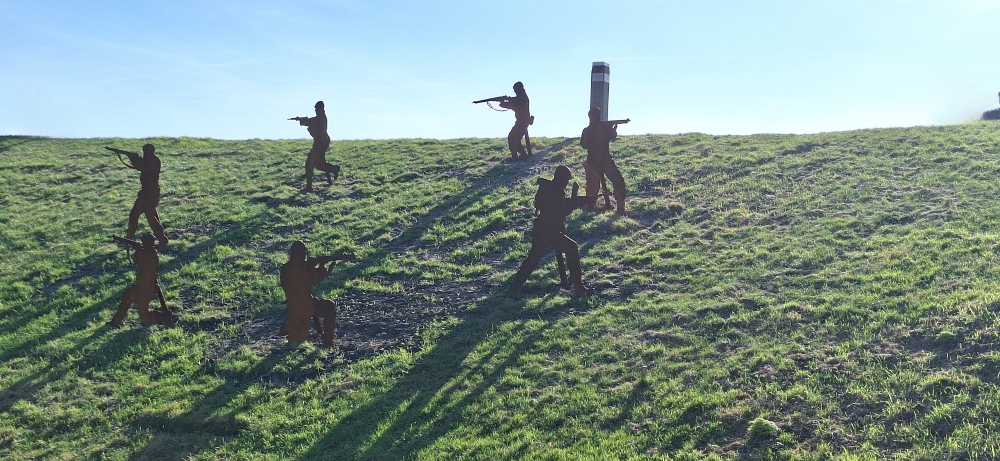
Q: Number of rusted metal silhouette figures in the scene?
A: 7